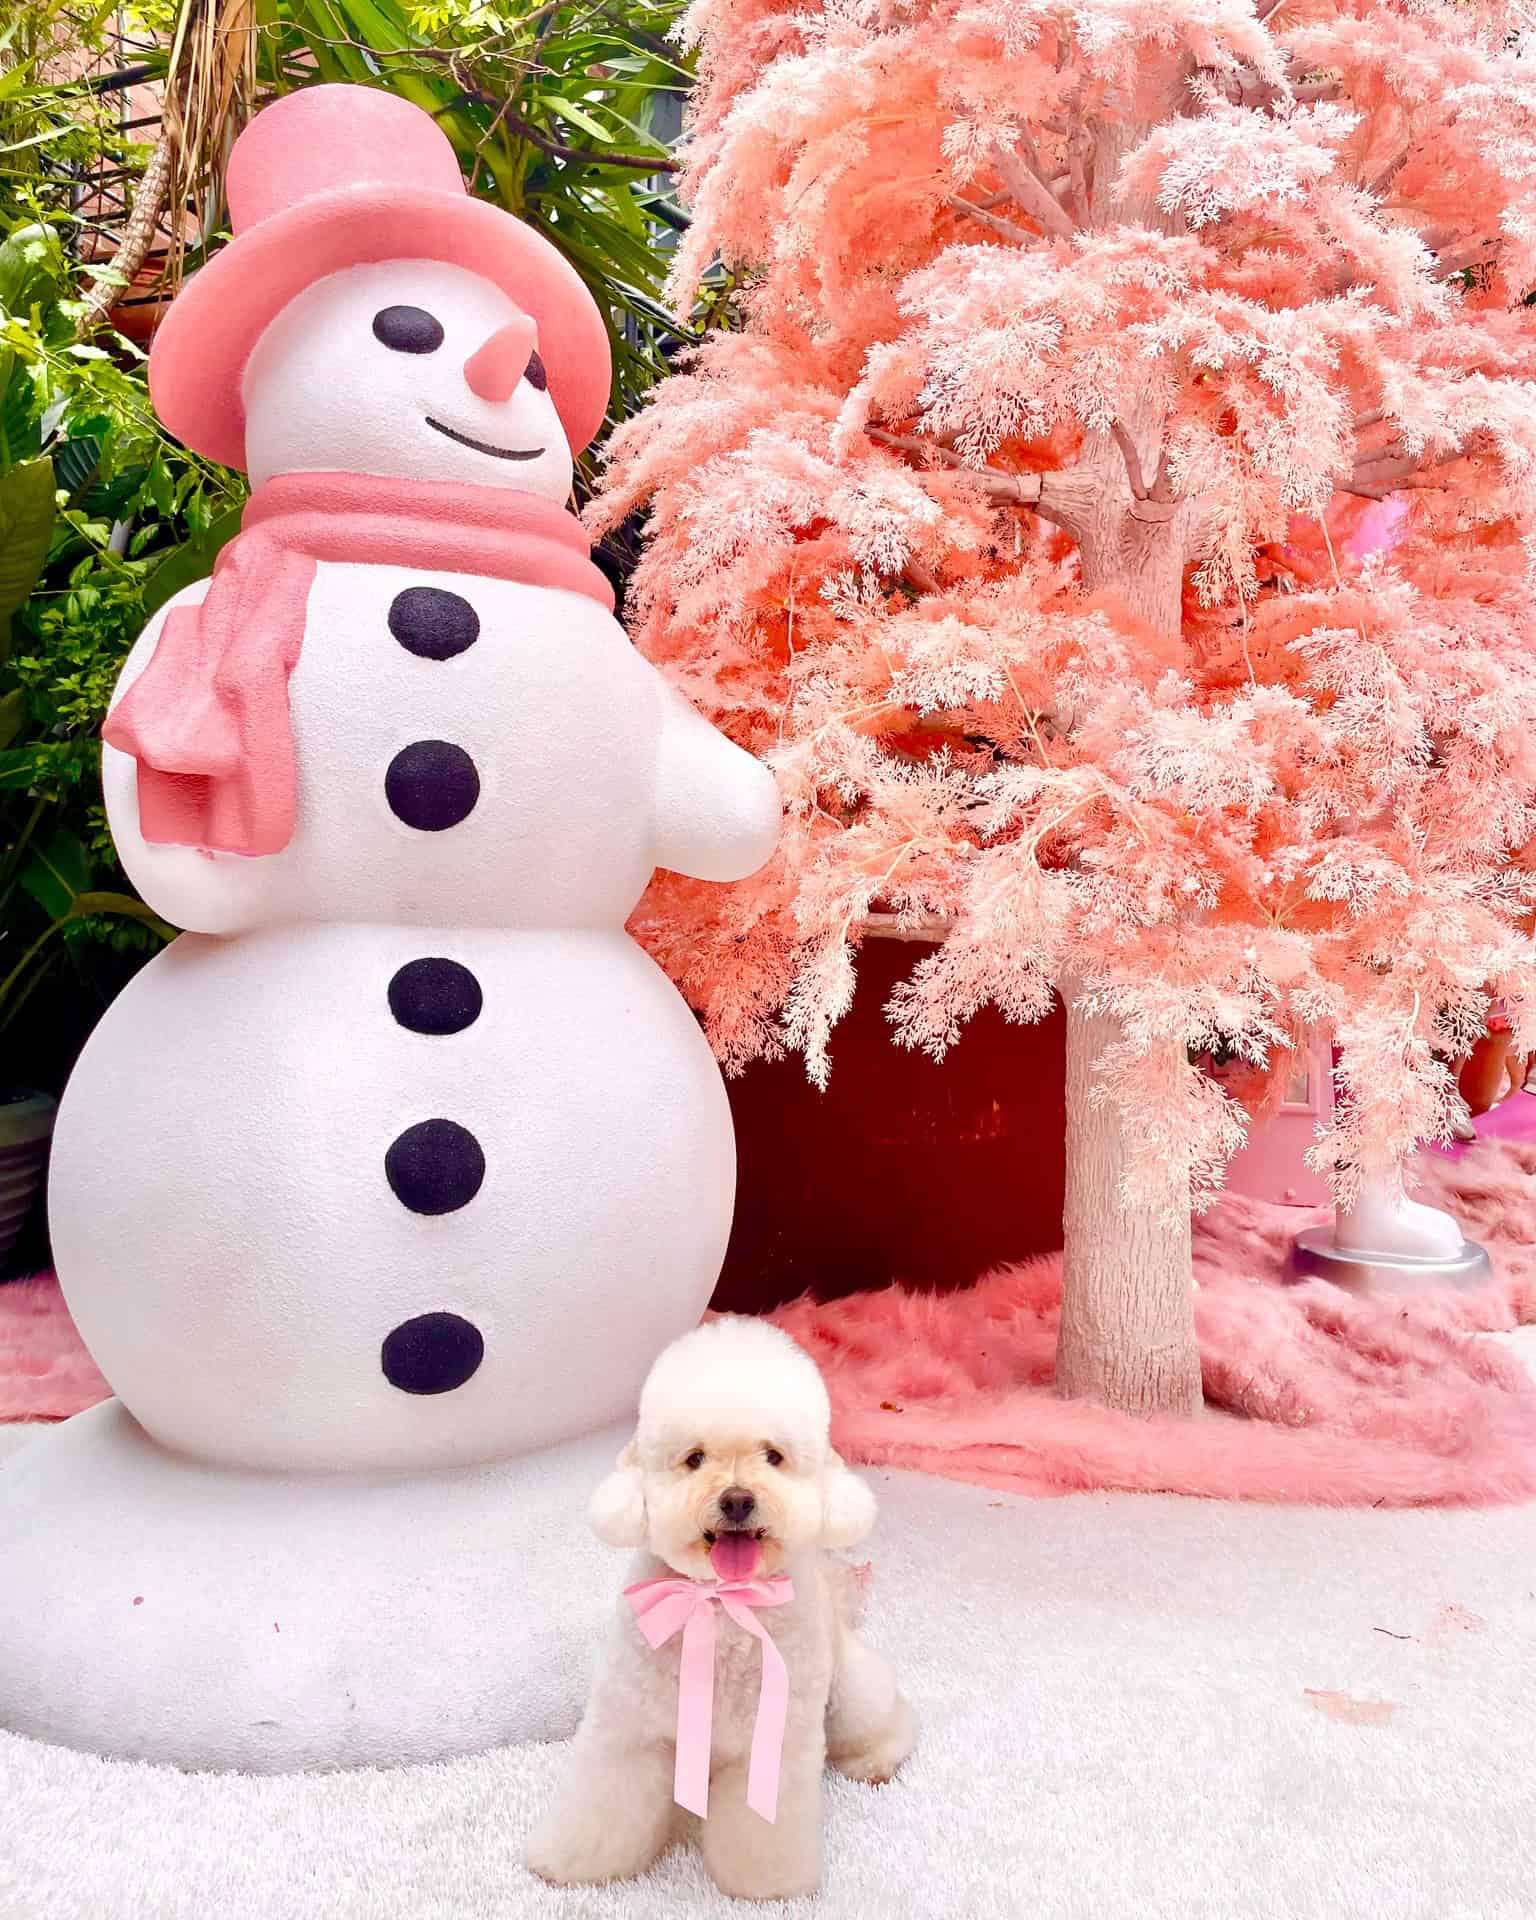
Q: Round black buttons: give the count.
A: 5